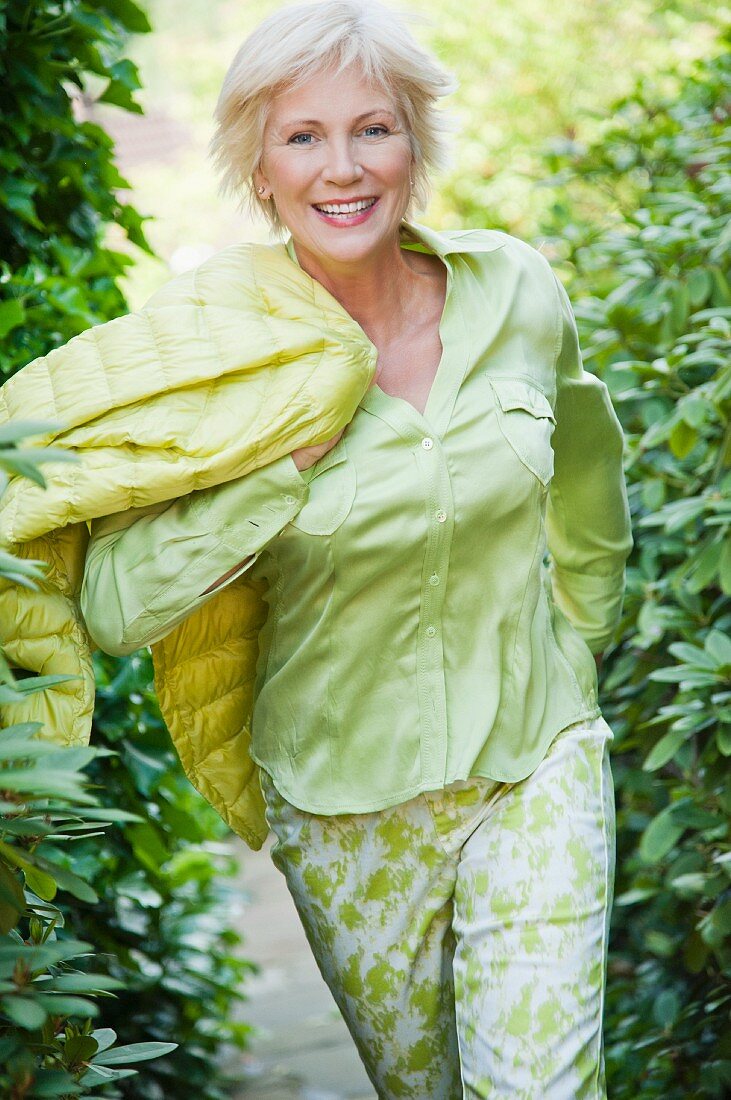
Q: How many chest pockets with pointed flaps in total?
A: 2